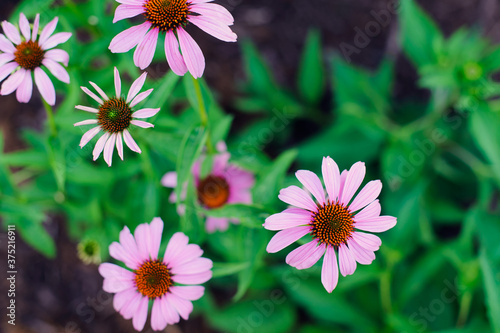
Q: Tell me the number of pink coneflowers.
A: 6